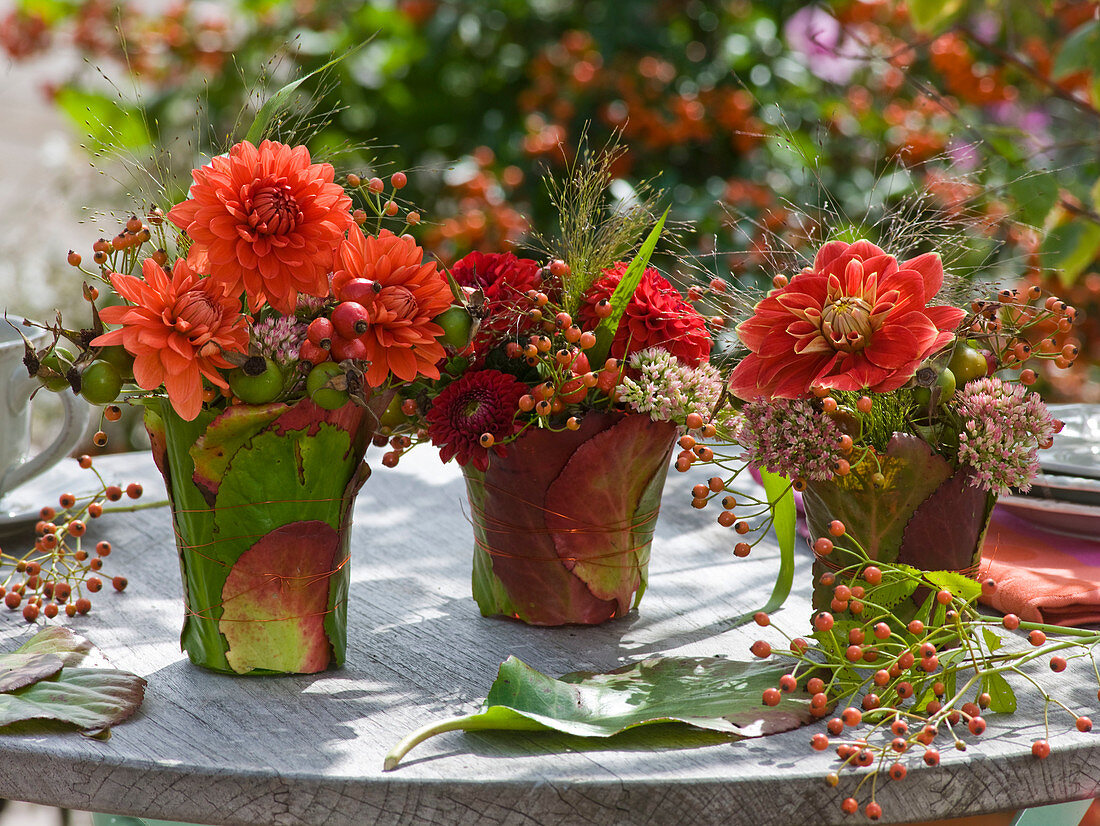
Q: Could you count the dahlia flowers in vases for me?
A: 7